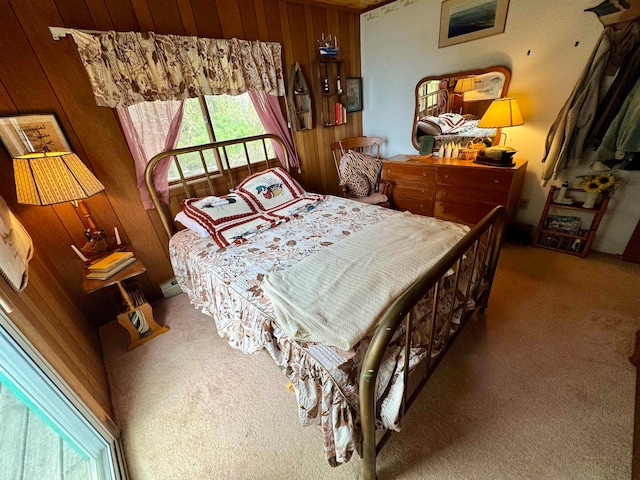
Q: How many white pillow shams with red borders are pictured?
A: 2